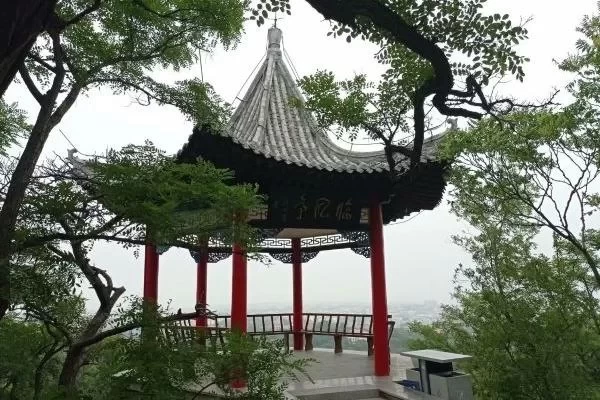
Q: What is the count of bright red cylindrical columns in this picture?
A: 5